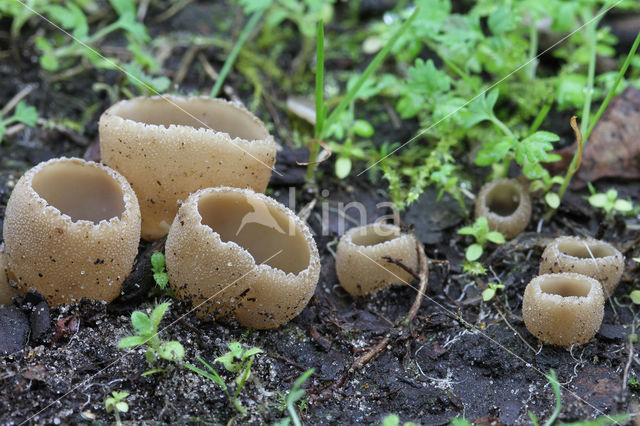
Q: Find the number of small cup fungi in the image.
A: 4